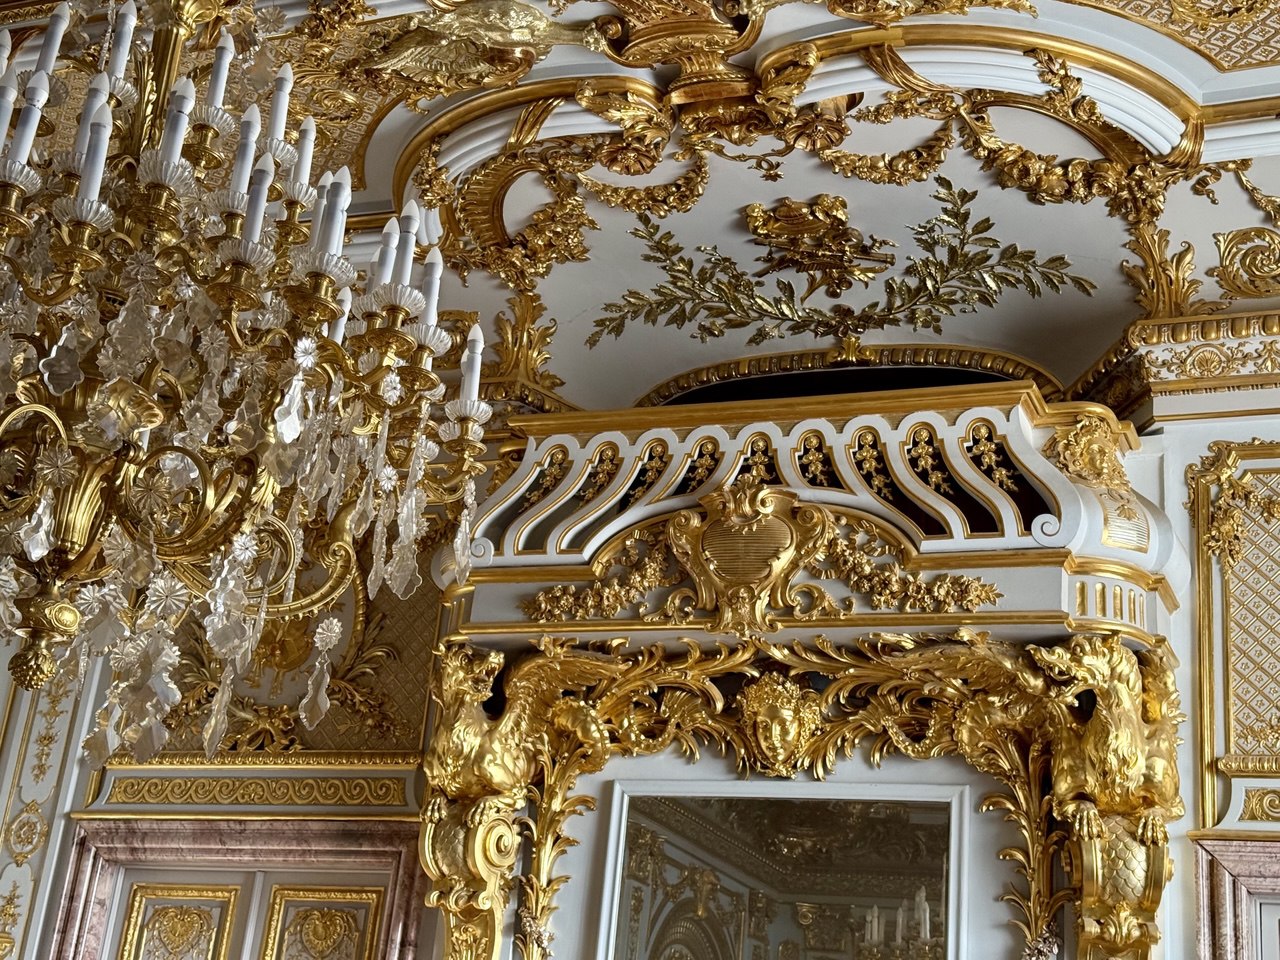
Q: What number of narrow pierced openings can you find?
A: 9